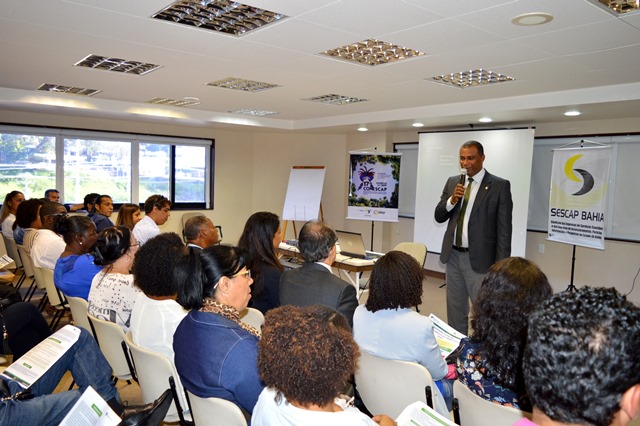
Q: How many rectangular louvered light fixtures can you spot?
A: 10